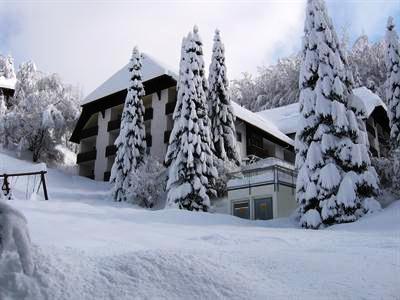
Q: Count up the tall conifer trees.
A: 5